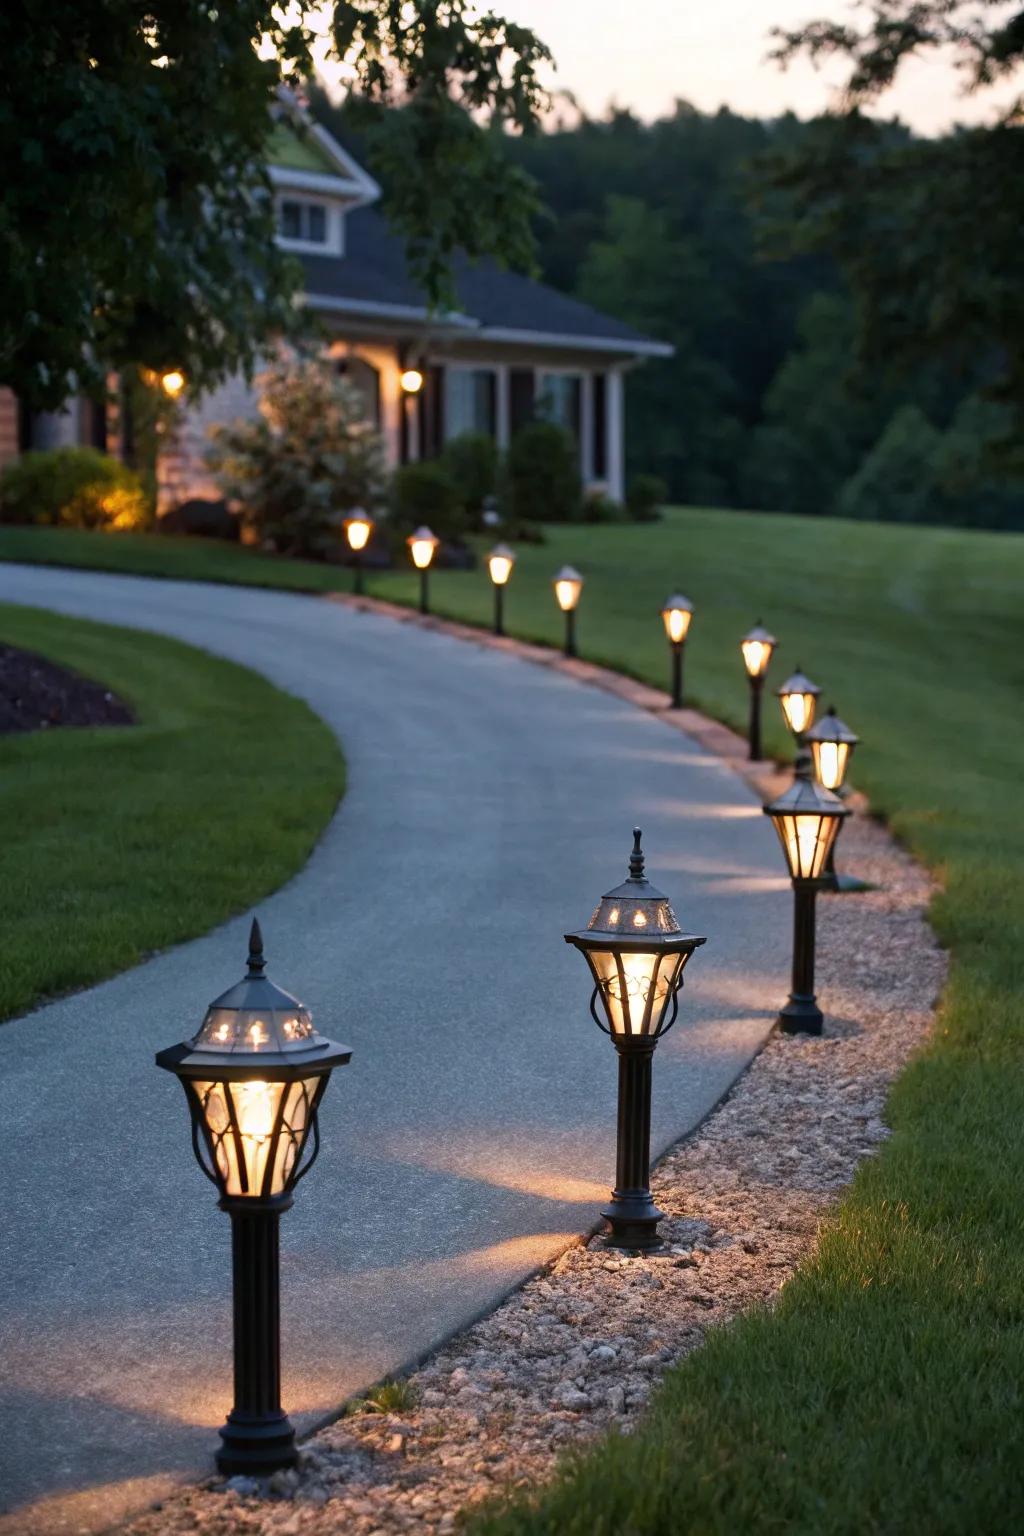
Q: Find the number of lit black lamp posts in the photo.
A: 11